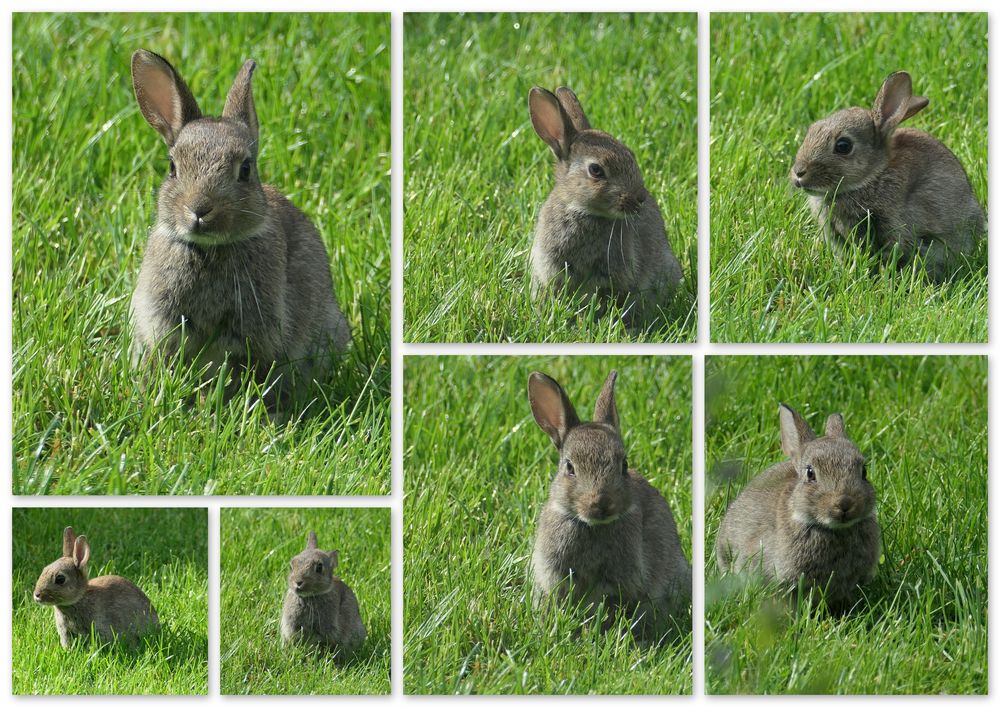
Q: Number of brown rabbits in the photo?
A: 7